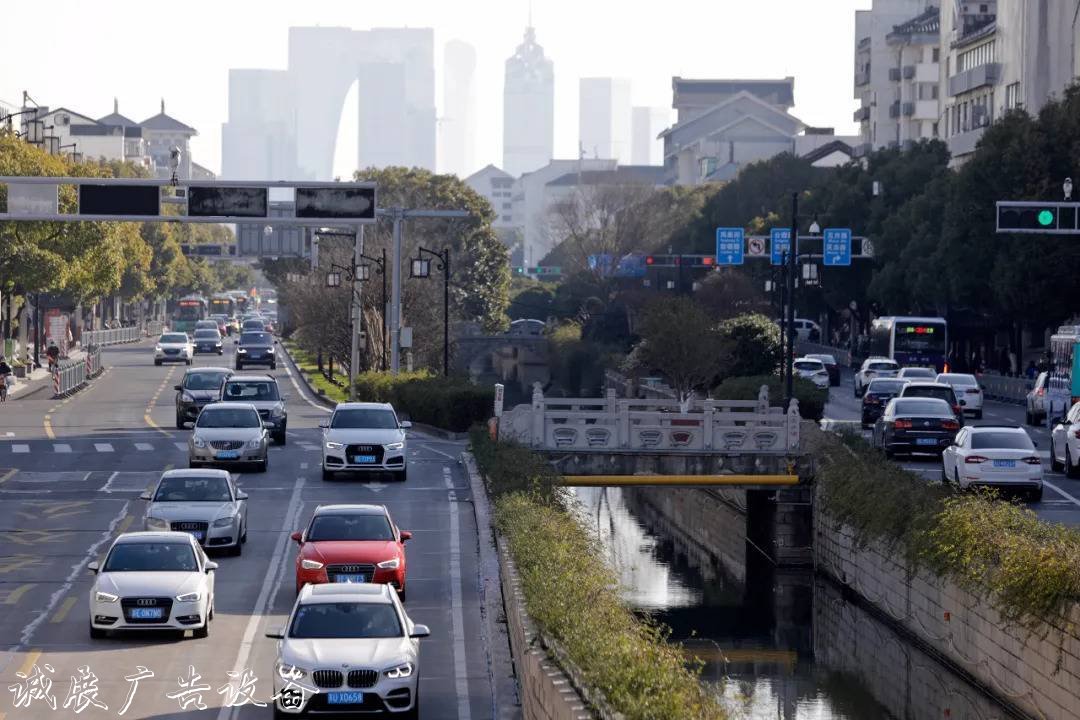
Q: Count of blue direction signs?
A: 3